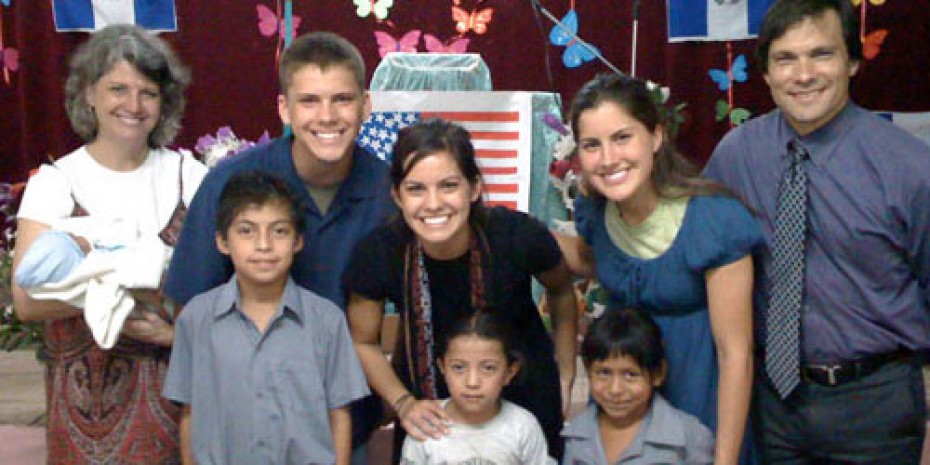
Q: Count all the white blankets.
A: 1